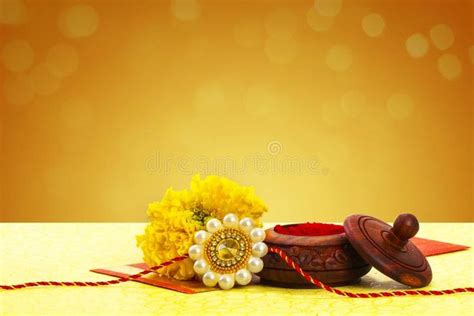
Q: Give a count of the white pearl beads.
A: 12